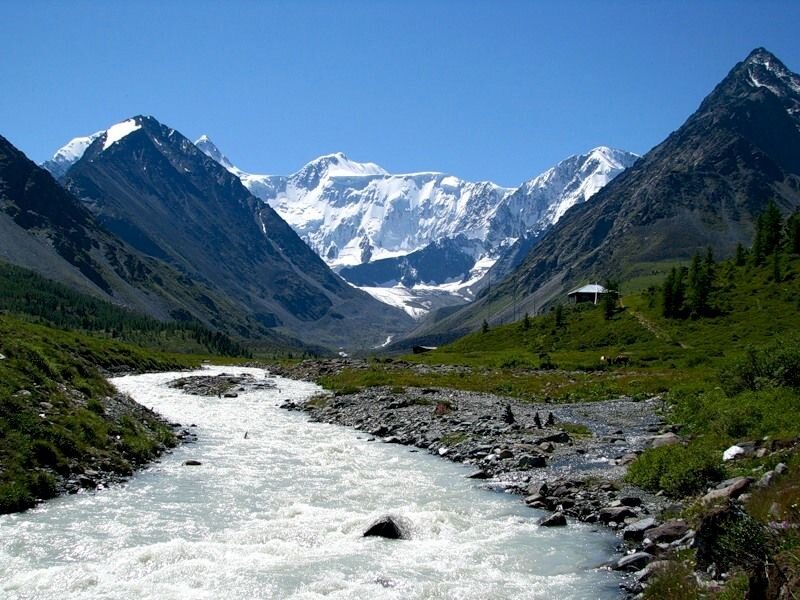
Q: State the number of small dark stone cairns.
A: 3